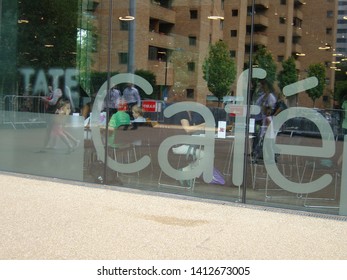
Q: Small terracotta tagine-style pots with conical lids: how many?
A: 0